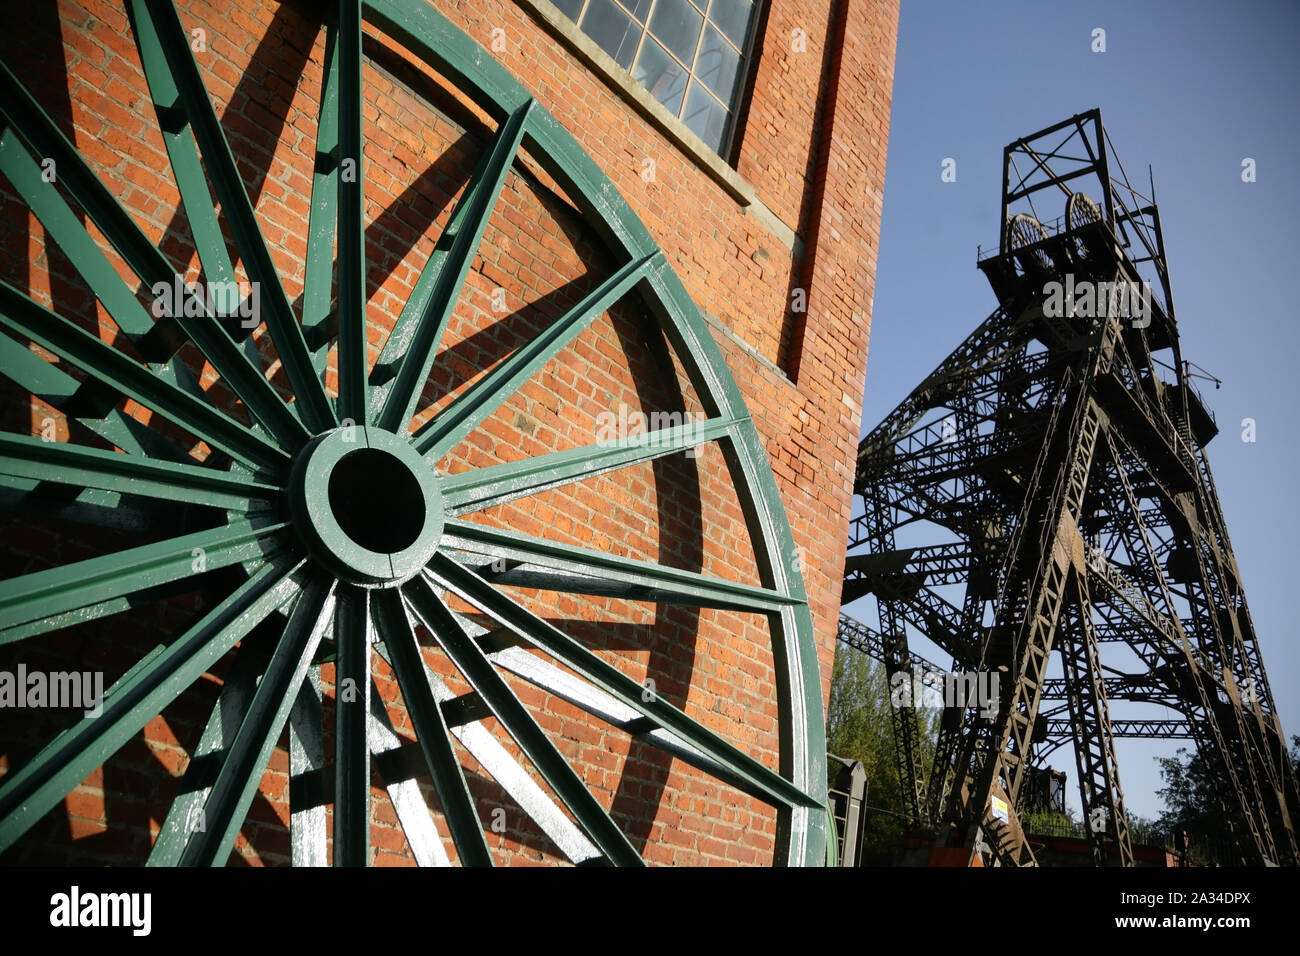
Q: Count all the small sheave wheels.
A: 2